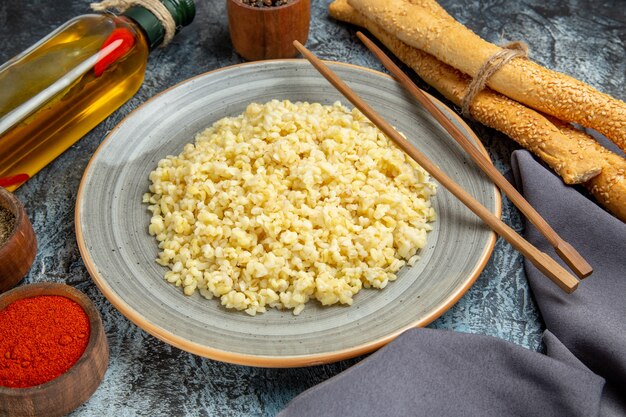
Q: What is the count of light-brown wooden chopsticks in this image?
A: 2